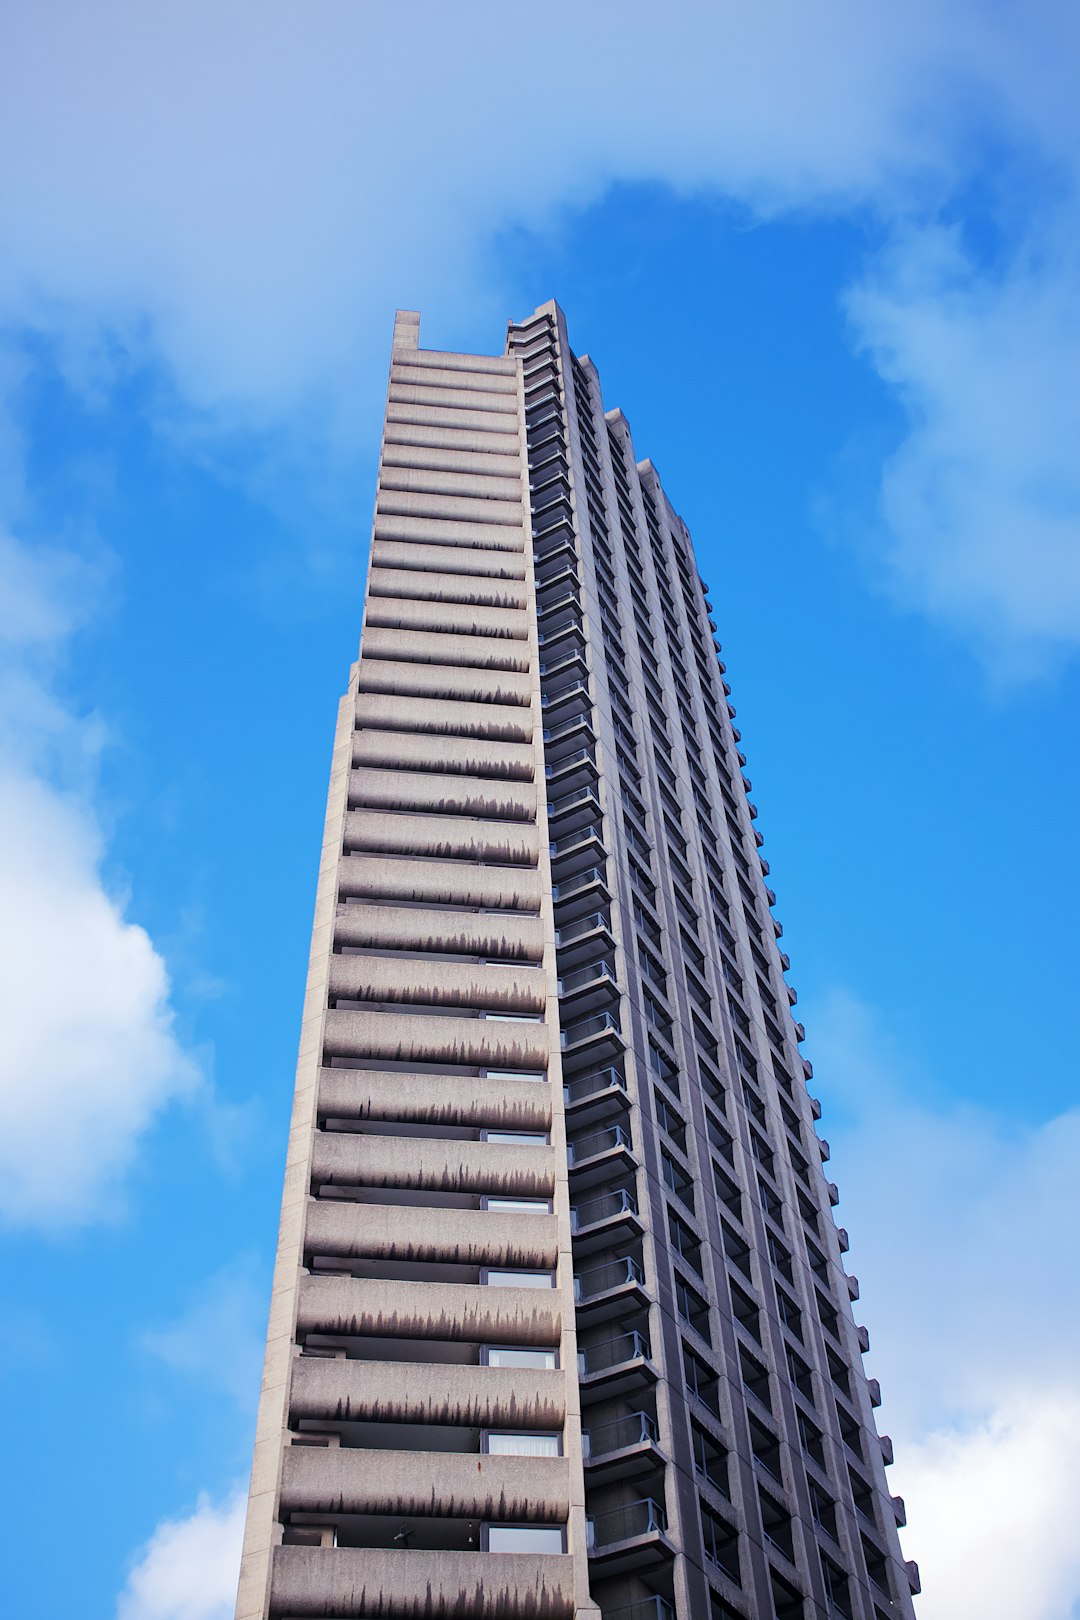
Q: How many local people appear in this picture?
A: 0